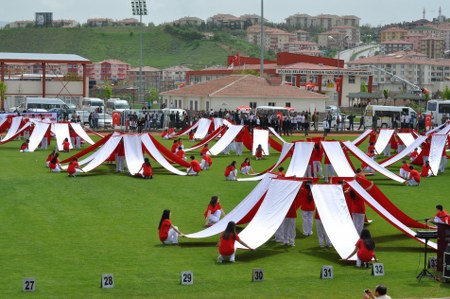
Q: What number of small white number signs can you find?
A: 6